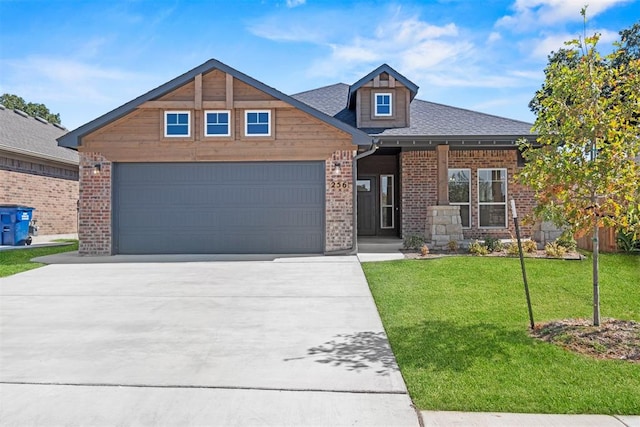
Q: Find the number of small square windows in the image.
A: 4